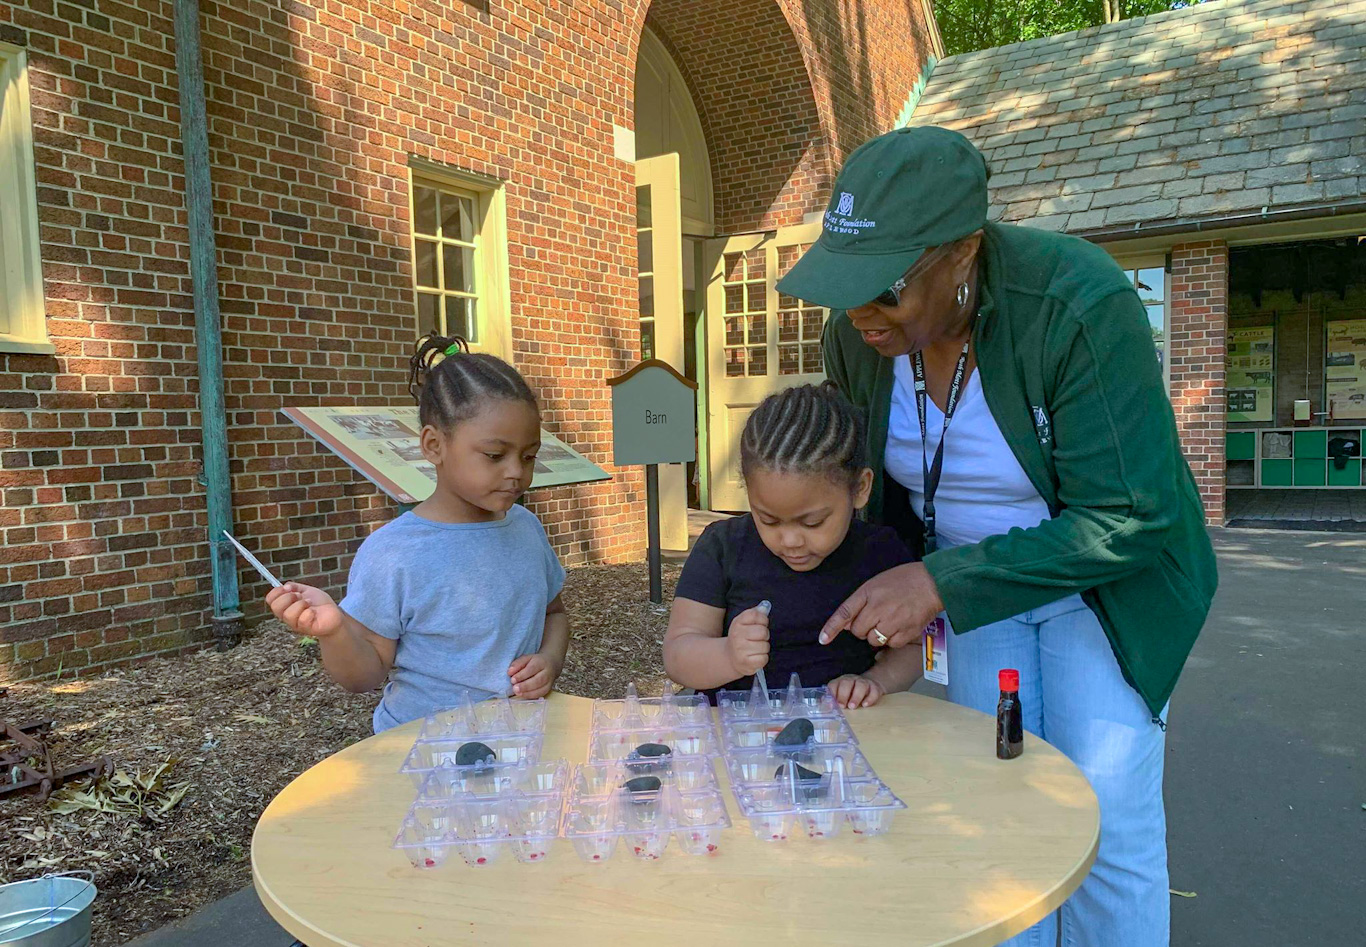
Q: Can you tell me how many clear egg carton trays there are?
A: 6